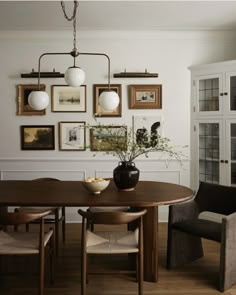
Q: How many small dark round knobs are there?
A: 4